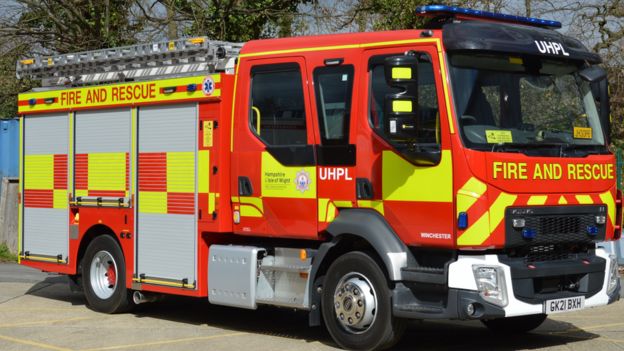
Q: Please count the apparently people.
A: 0